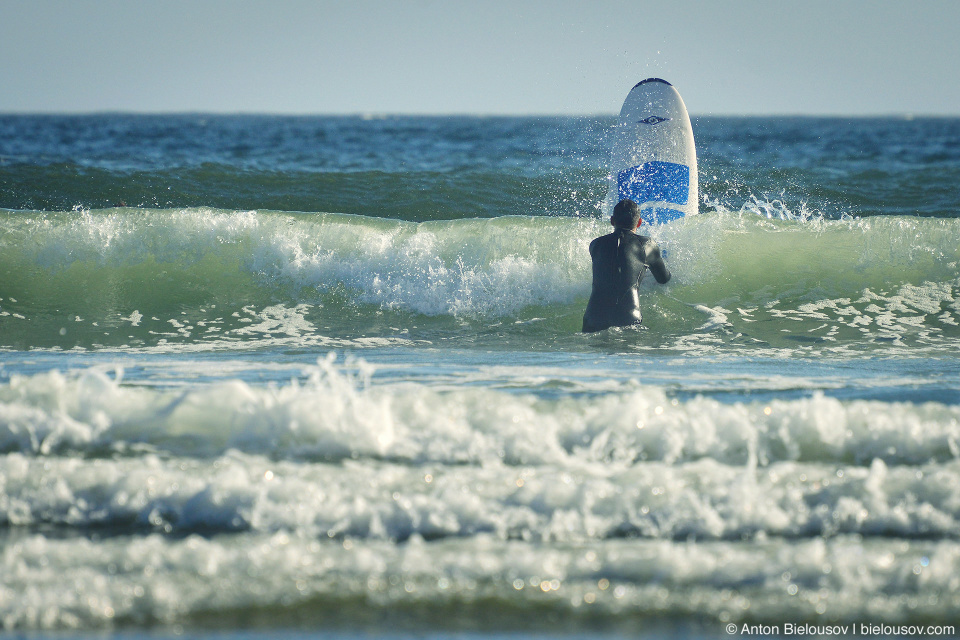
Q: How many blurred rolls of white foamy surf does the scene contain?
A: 3